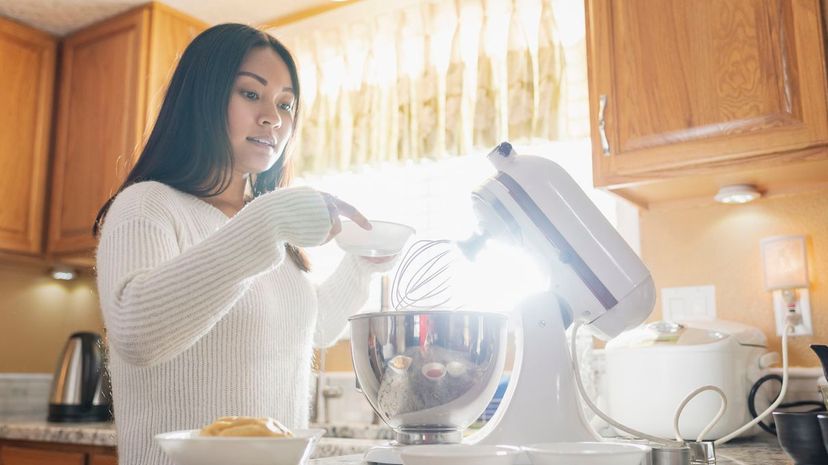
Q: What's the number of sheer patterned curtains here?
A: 1